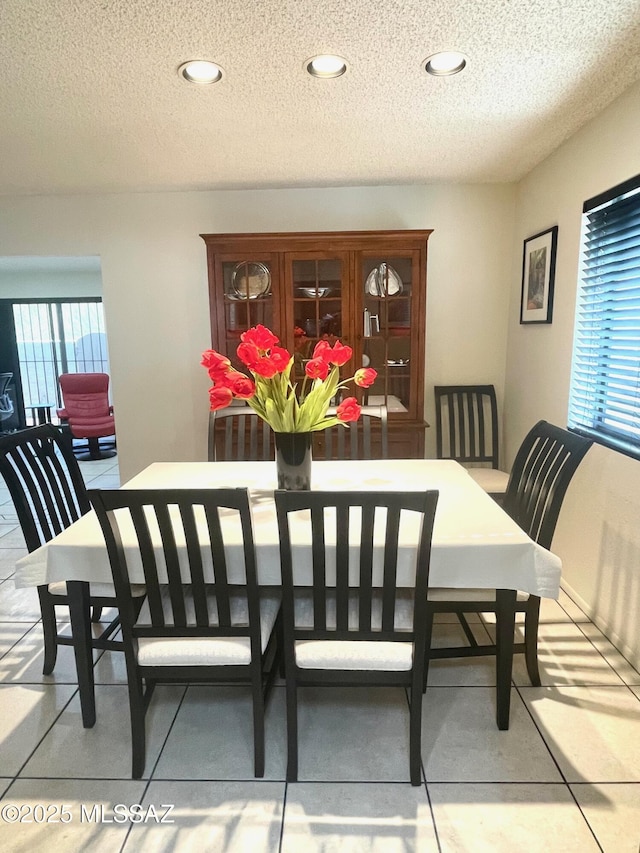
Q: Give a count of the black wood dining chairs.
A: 7